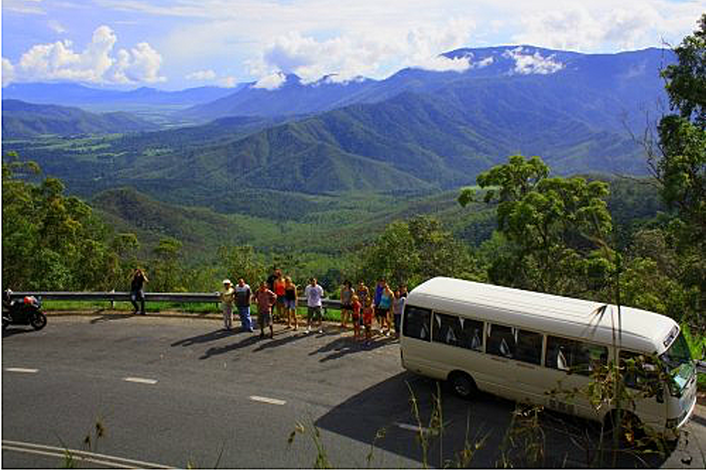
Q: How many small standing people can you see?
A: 2